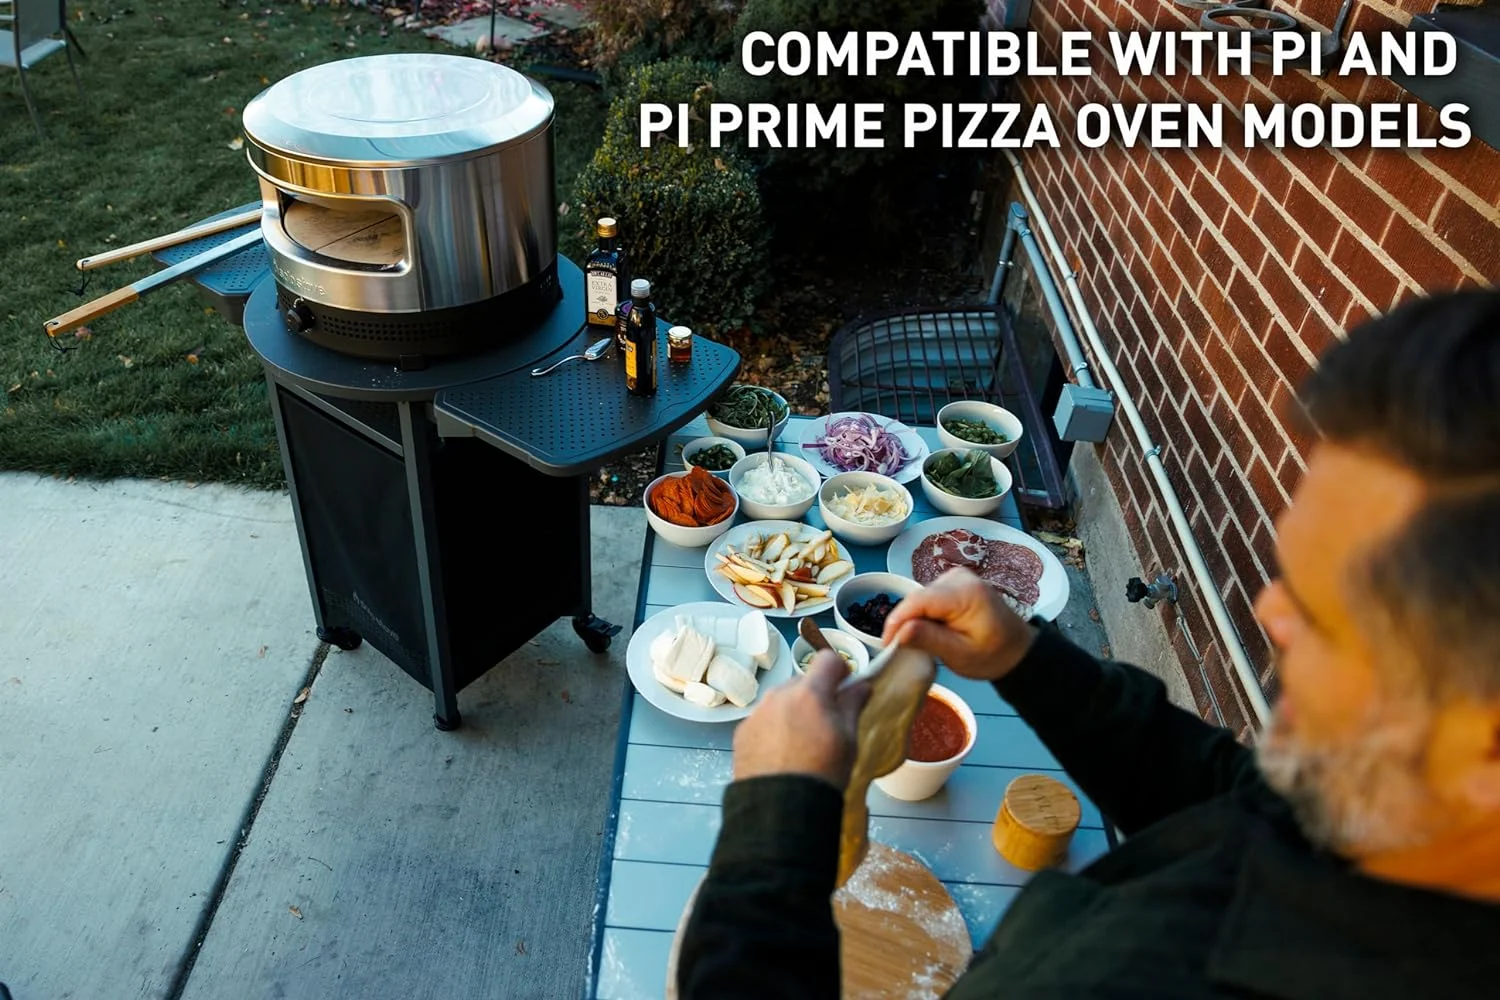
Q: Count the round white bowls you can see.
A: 10